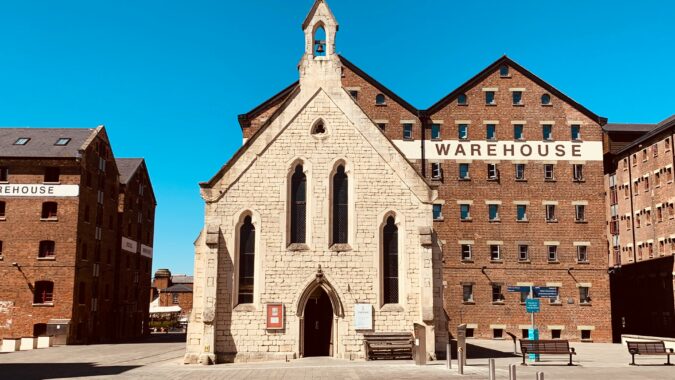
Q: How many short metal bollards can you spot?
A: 5